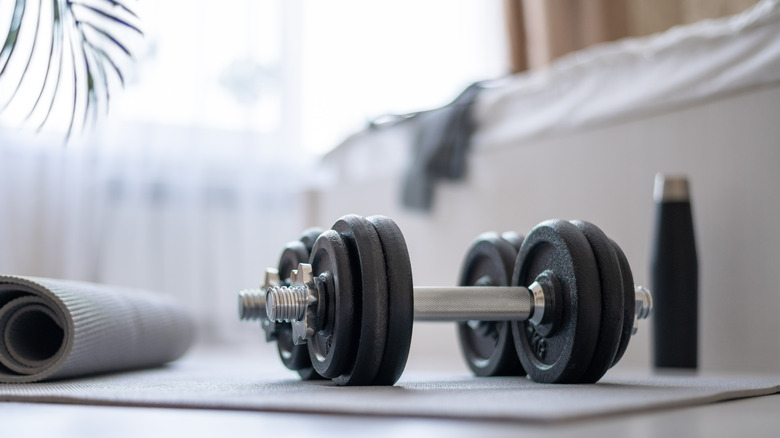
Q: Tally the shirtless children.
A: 0